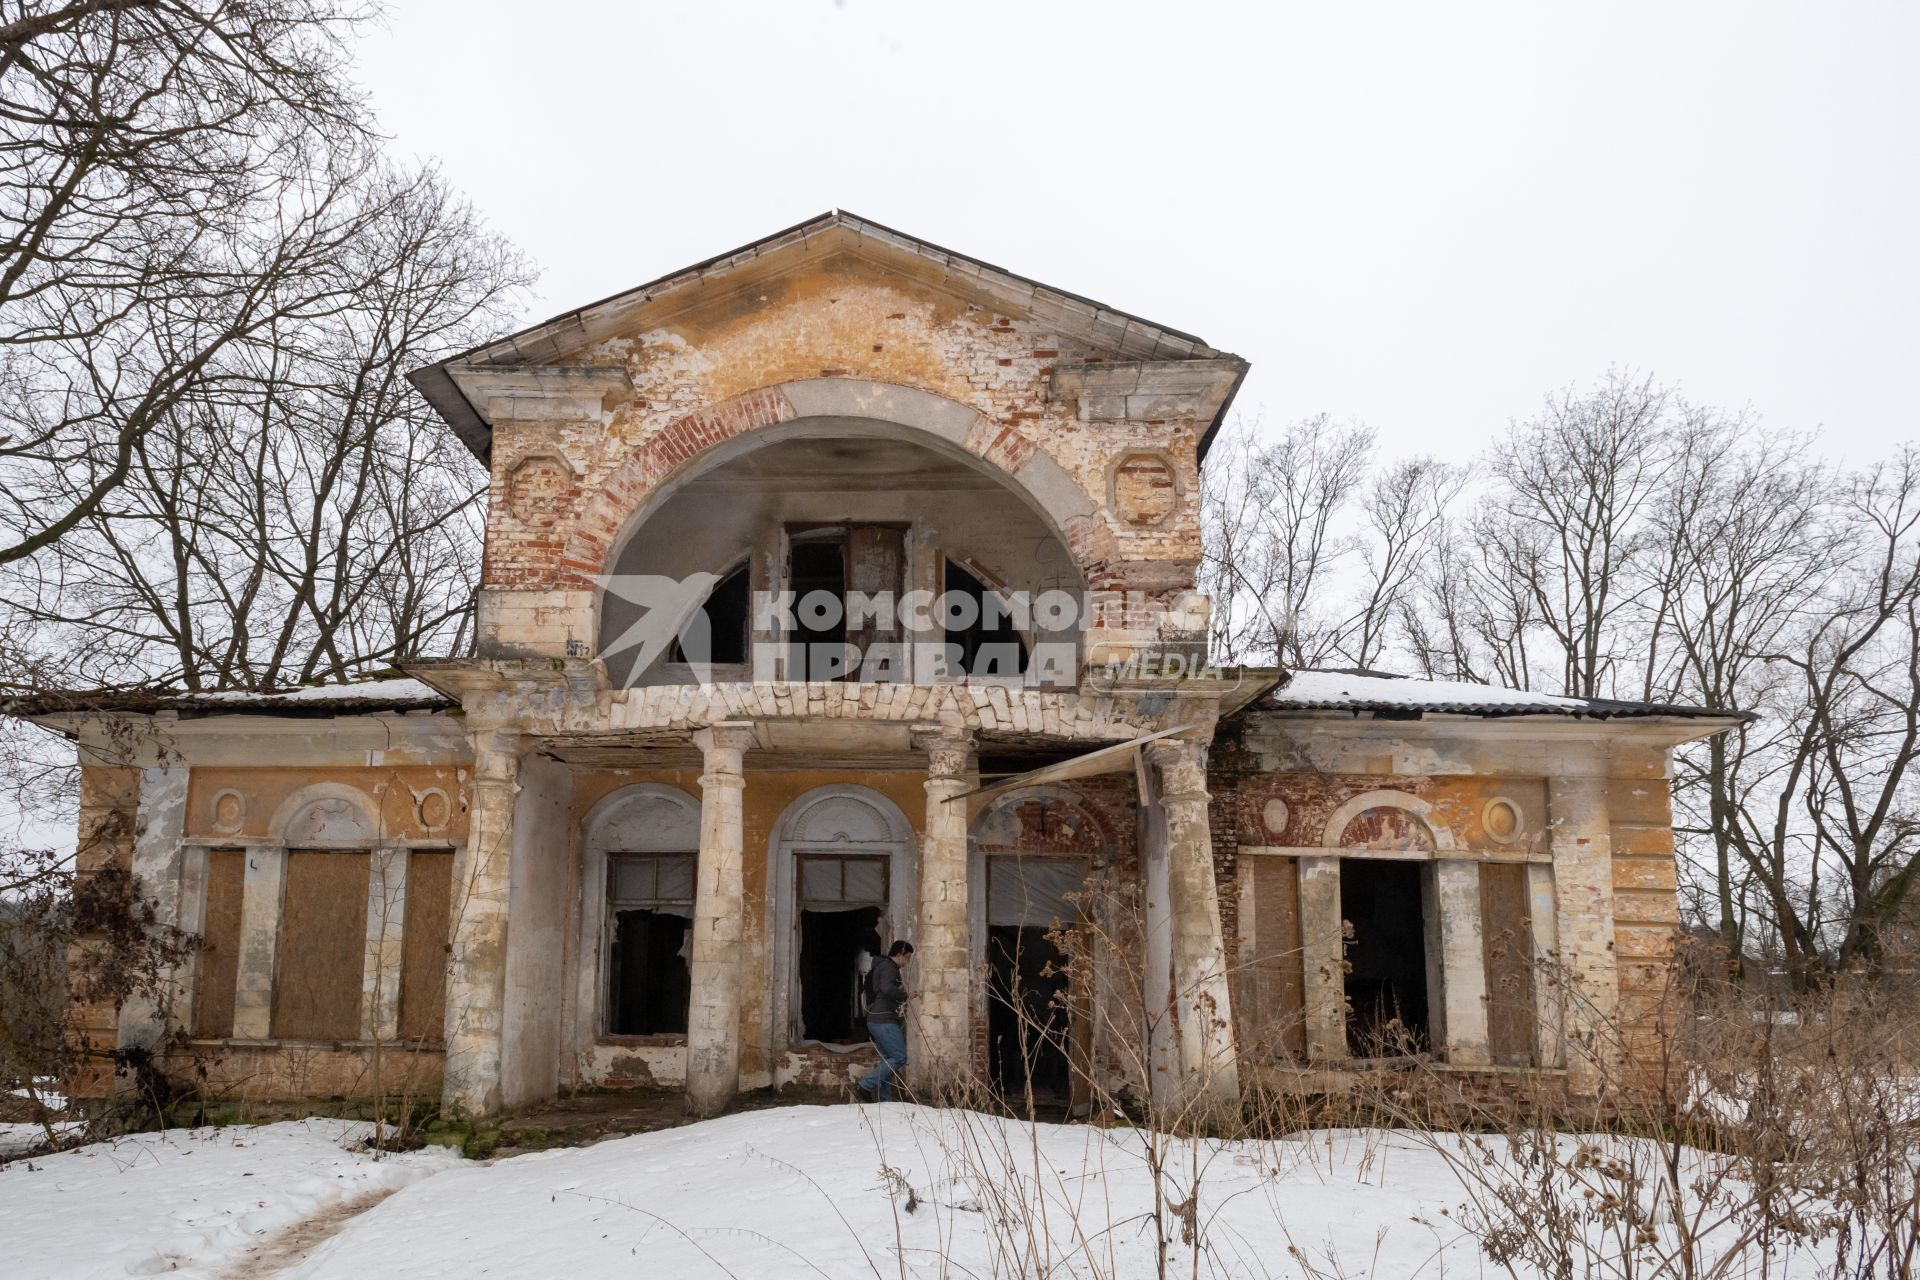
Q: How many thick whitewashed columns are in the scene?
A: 4